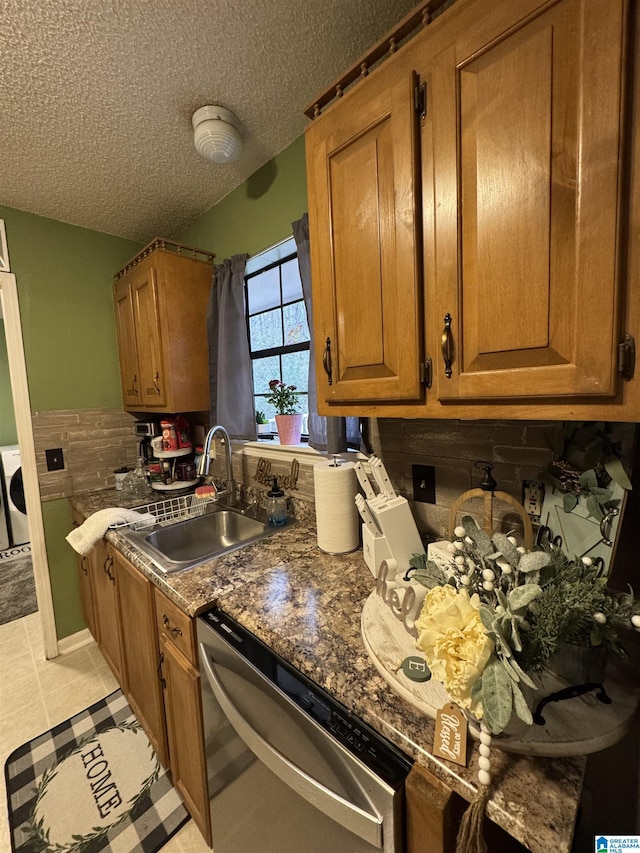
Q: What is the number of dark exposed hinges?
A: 3